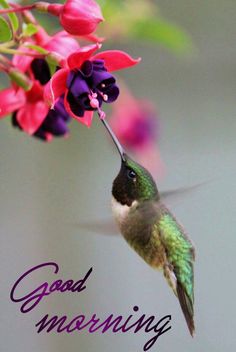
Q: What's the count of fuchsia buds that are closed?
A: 1